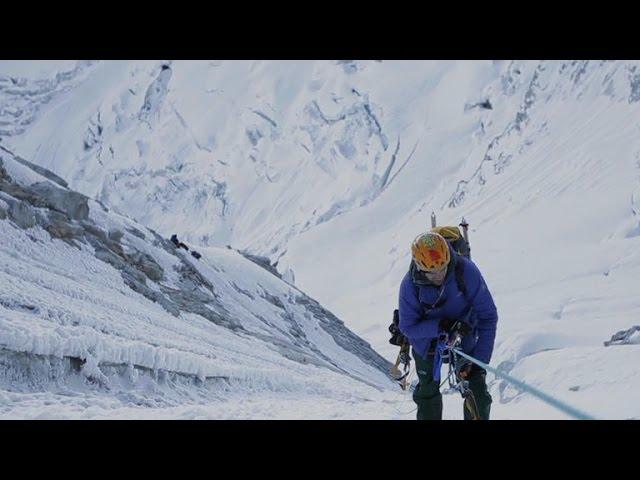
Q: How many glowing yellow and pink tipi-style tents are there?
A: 0